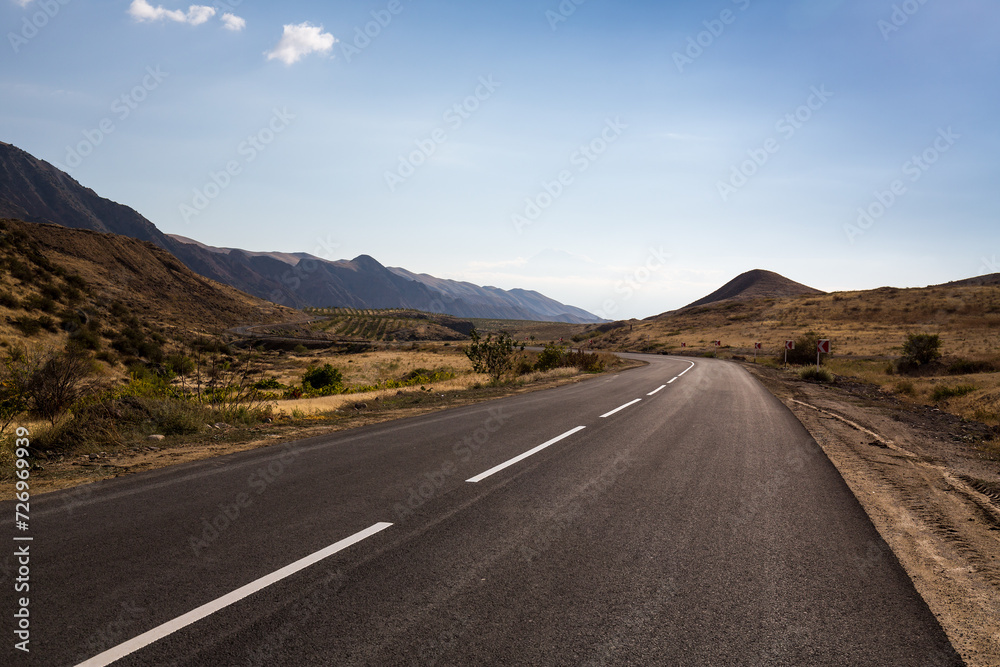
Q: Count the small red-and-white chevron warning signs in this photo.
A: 5